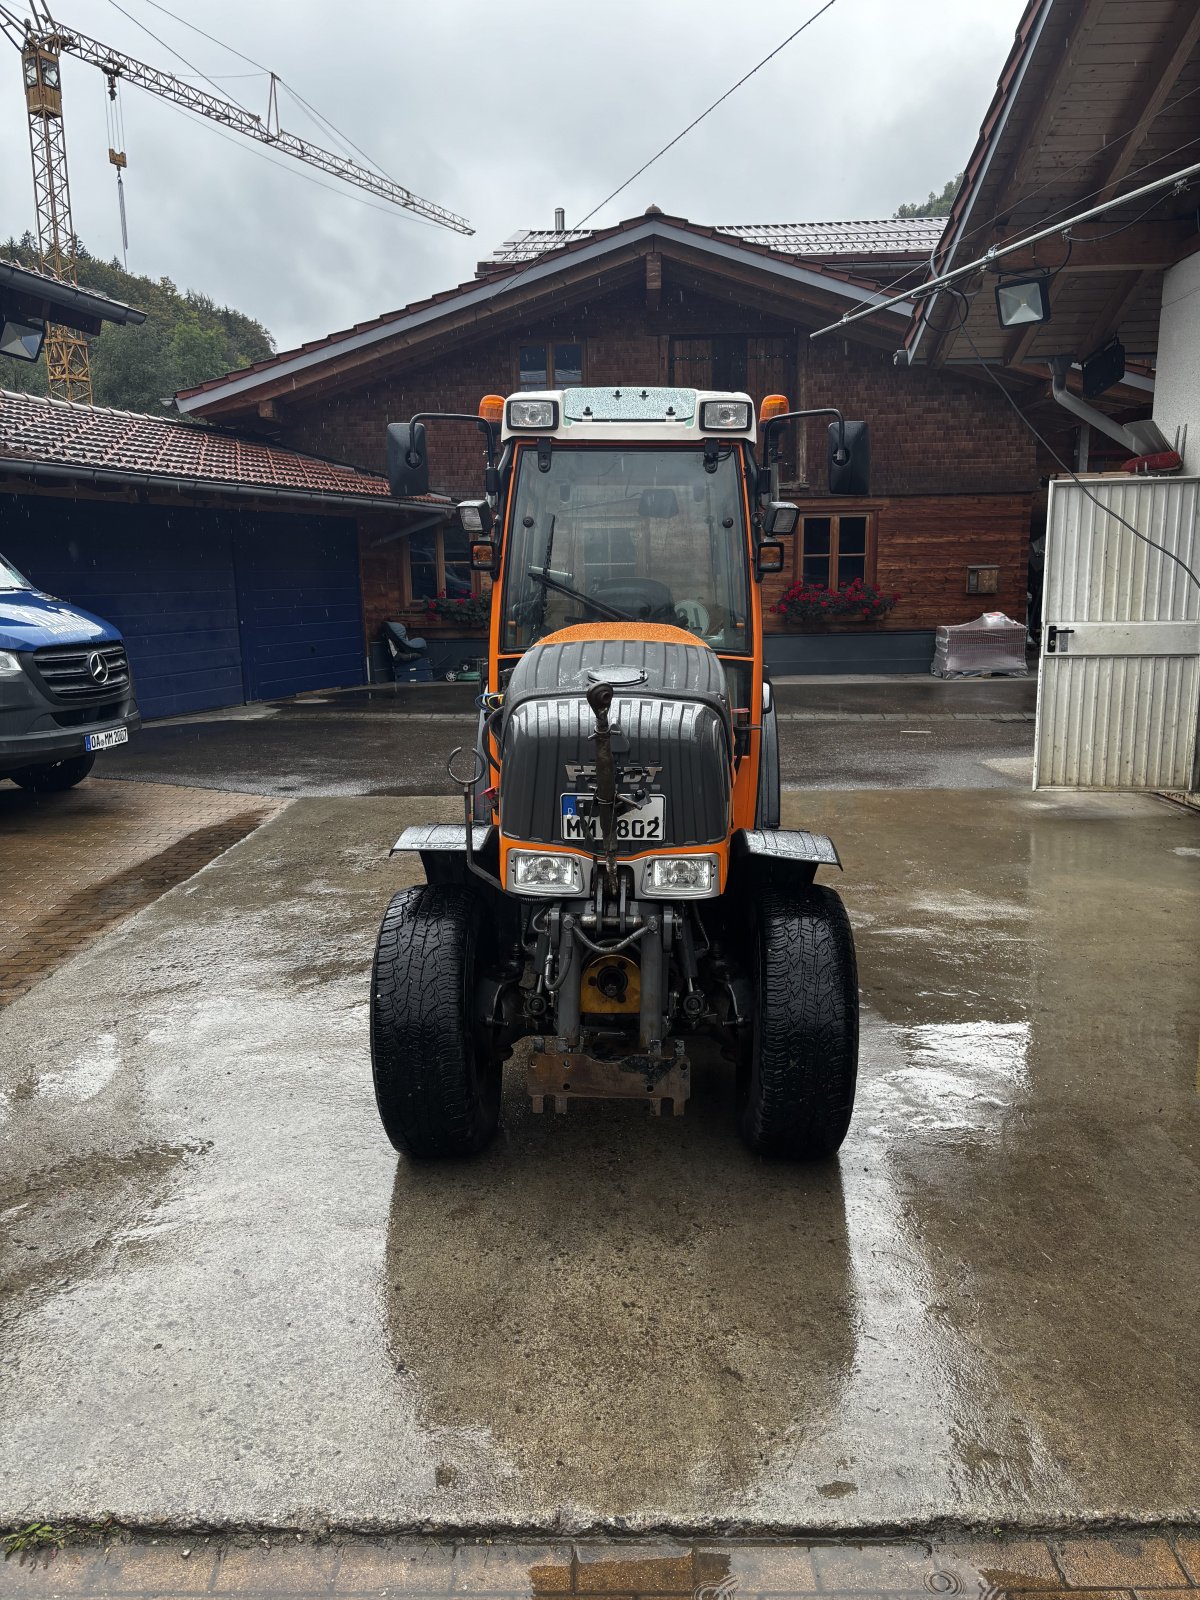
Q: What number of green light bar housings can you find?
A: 0